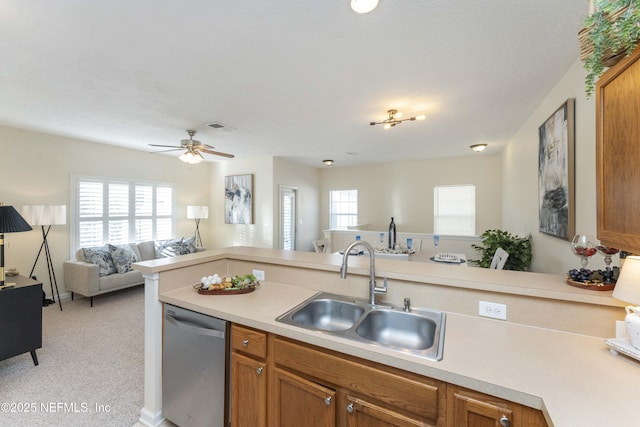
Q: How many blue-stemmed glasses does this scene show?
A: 4